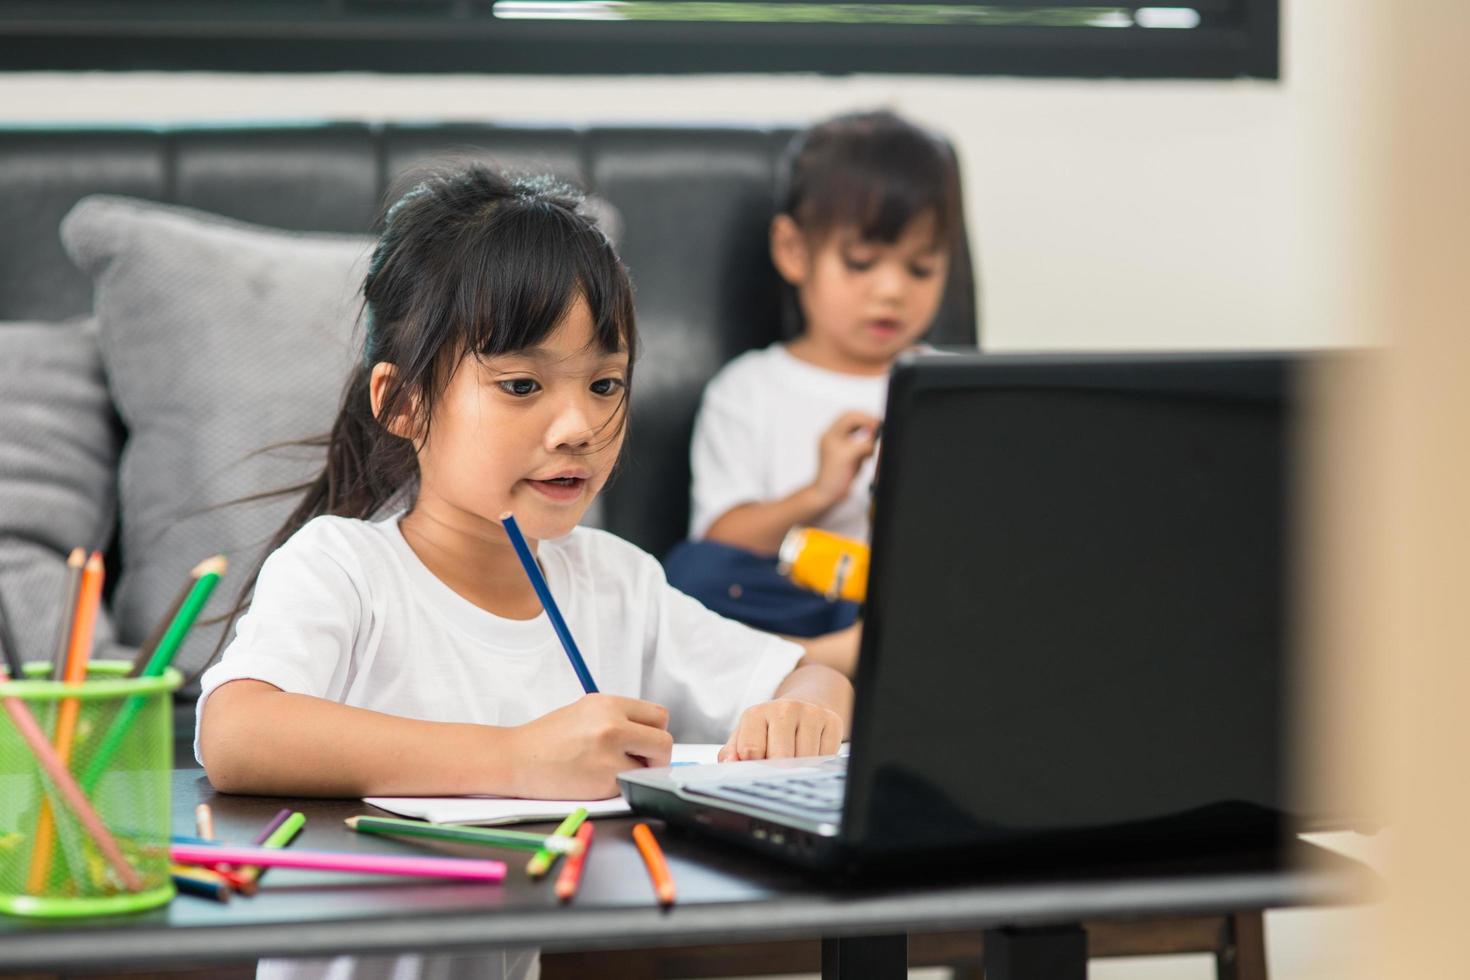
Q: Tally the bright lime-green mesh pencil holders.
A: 1